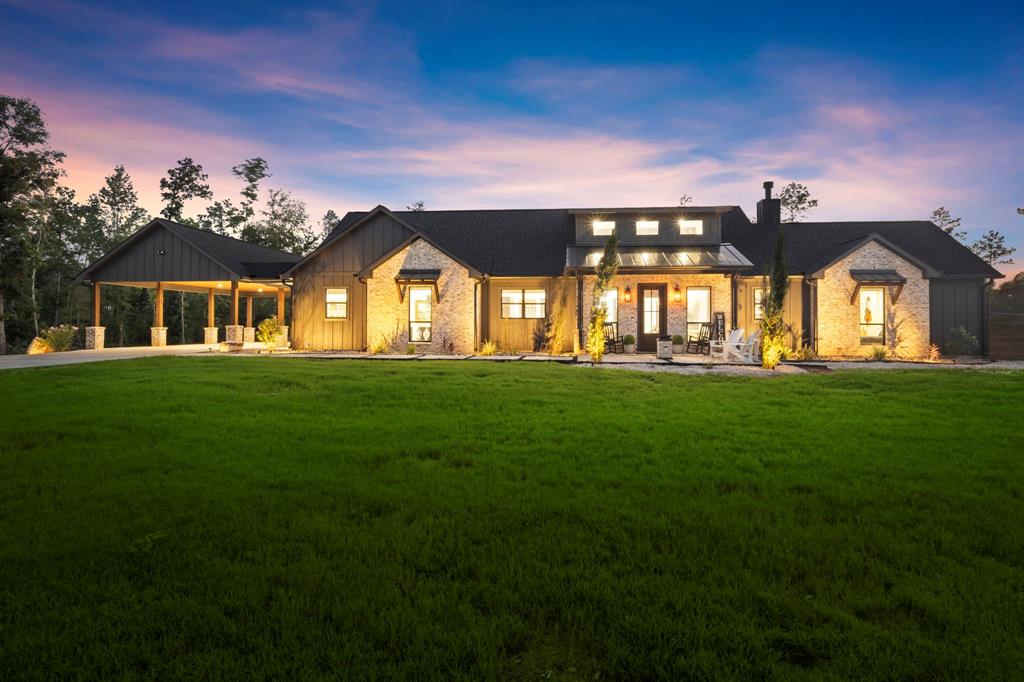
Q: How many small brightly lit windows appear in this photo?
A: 3